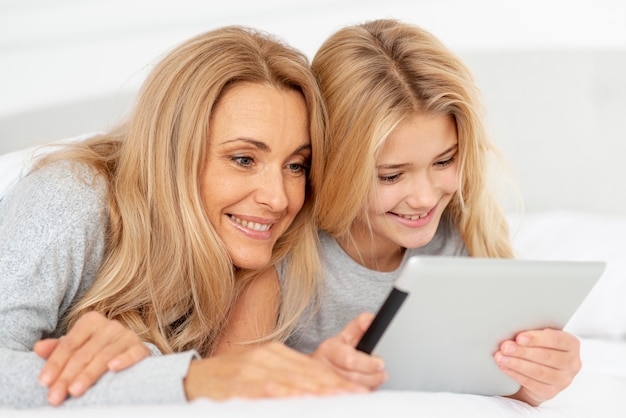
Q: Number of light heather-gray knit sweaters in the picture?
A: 1